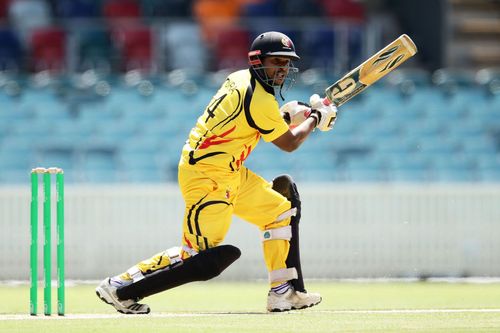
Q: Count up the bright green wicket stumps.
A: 3